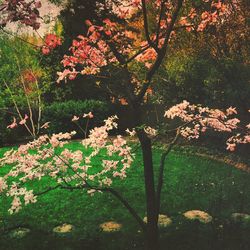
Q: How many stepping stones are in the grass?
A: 6